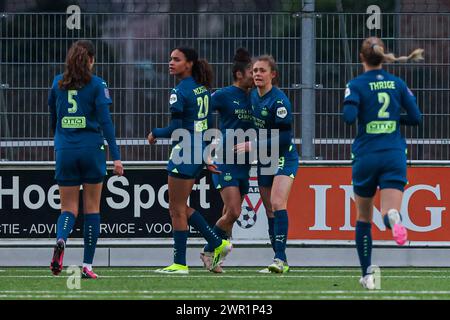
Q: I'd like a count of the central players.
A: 3